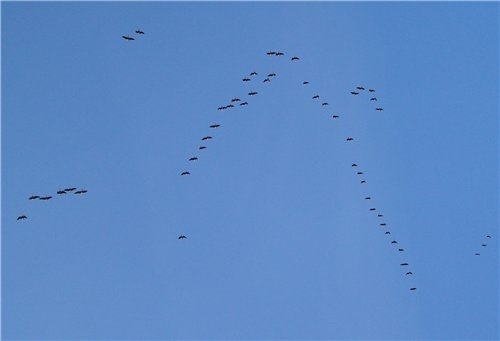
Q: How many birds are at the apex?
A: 3